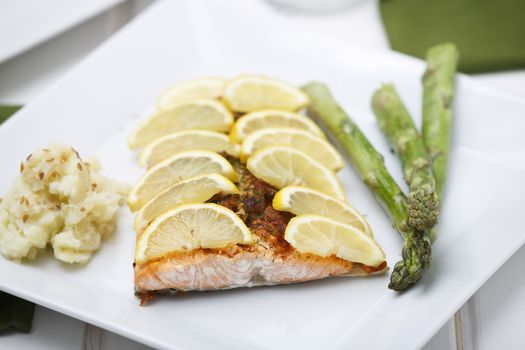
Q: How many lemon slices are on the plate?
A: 12